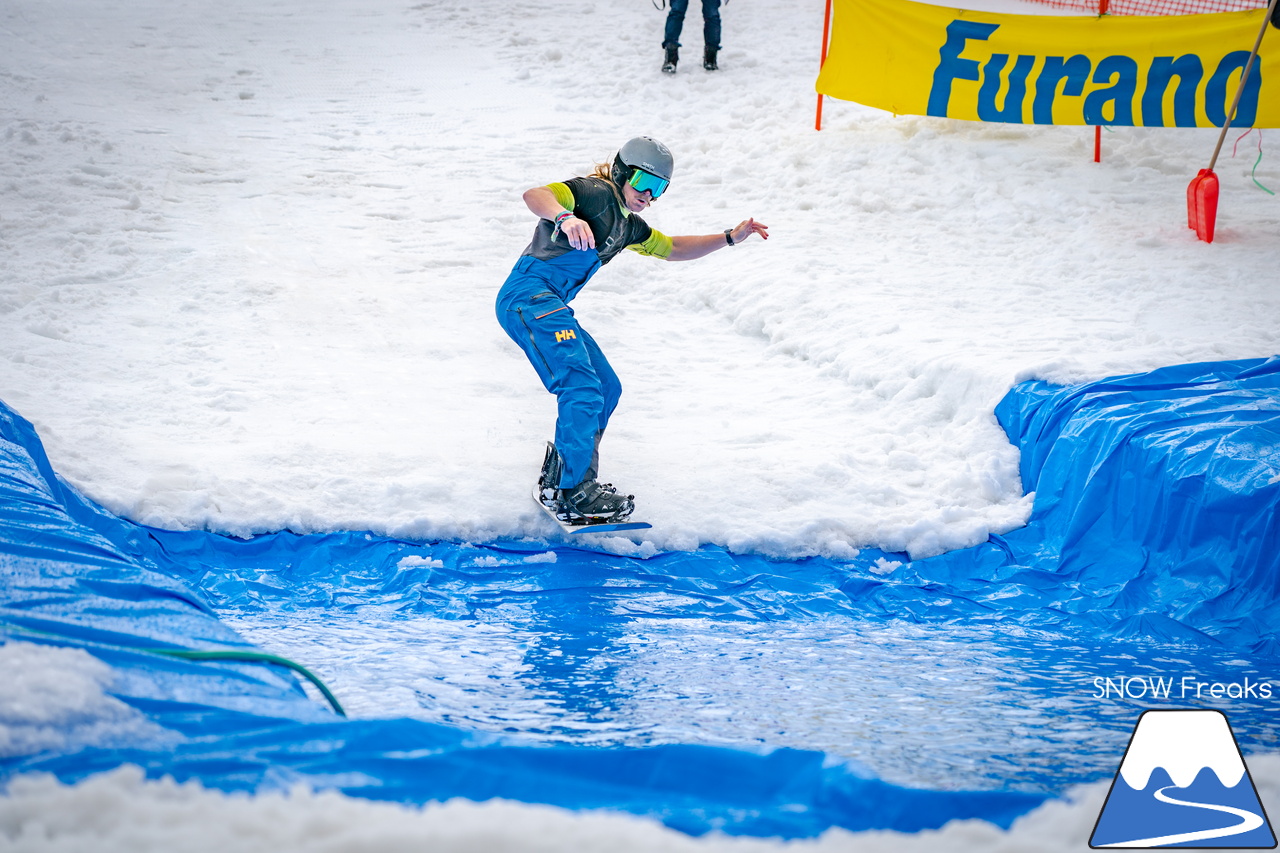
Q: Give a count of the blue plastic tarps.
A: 1